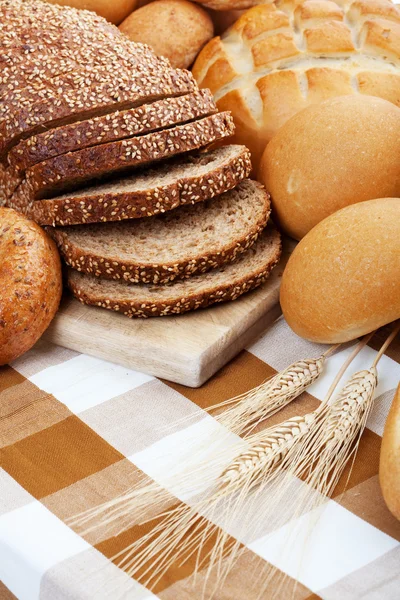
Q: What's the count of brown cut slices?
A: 5